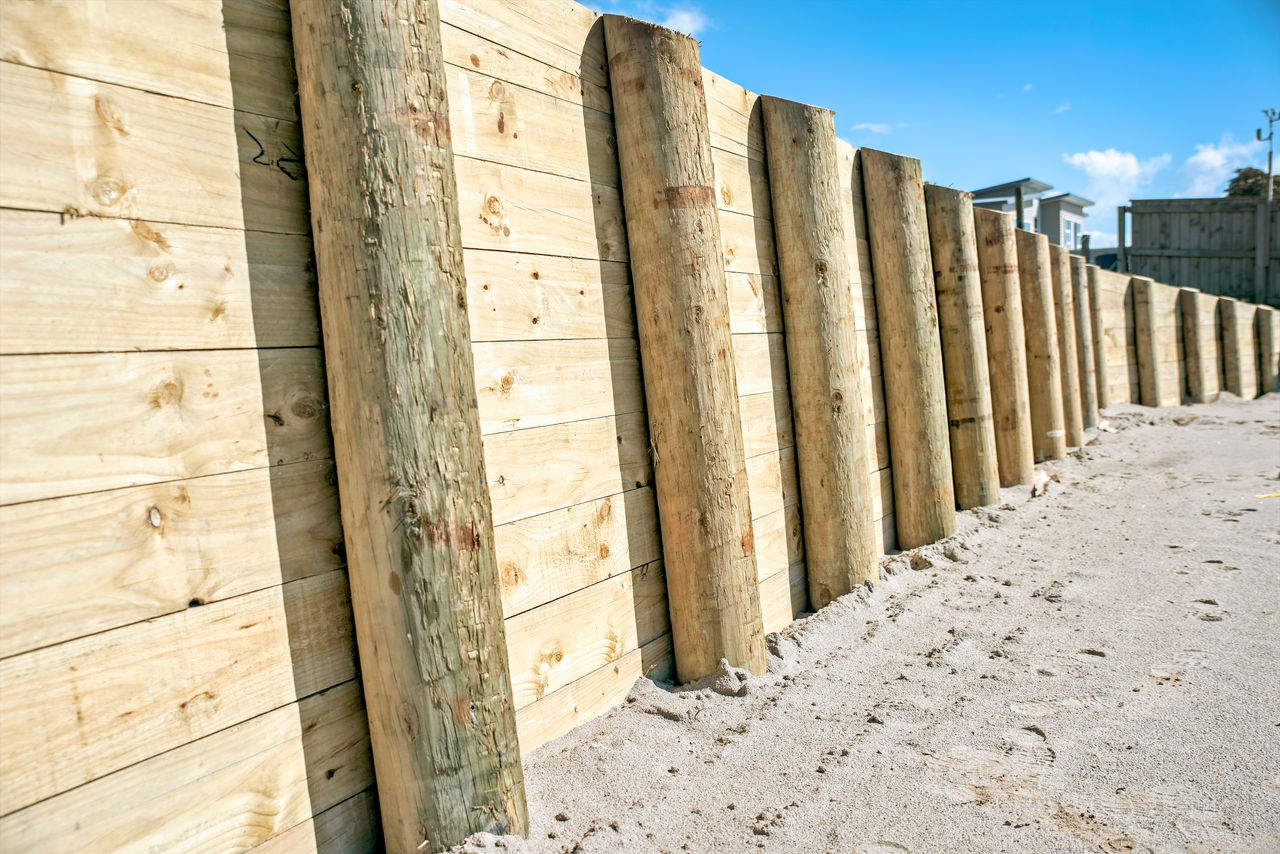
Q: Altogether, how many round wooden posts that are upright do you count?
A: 14